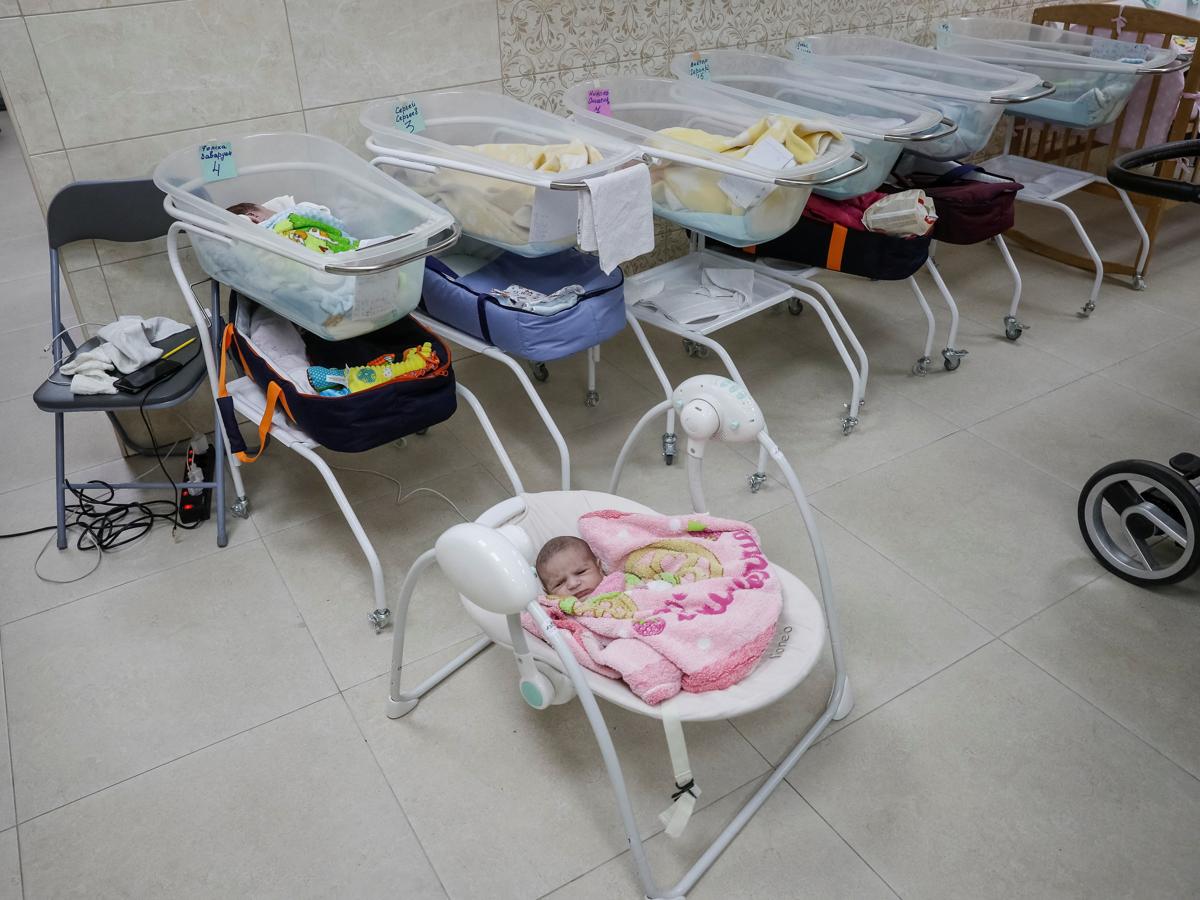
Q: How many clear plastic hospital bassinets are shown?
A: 6